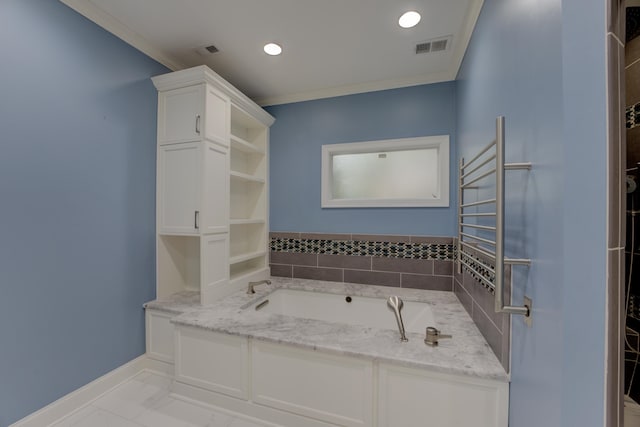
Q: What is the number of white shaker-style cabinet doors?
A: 2